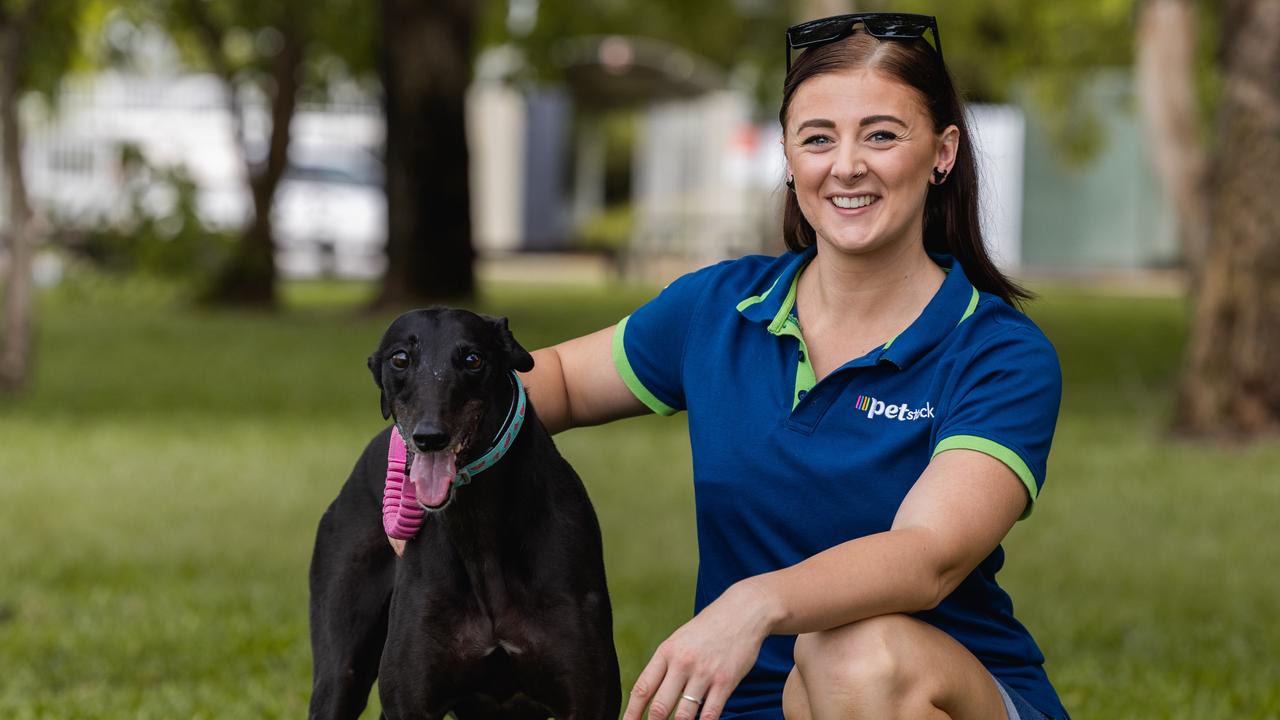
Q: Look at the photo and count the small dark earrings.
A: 2